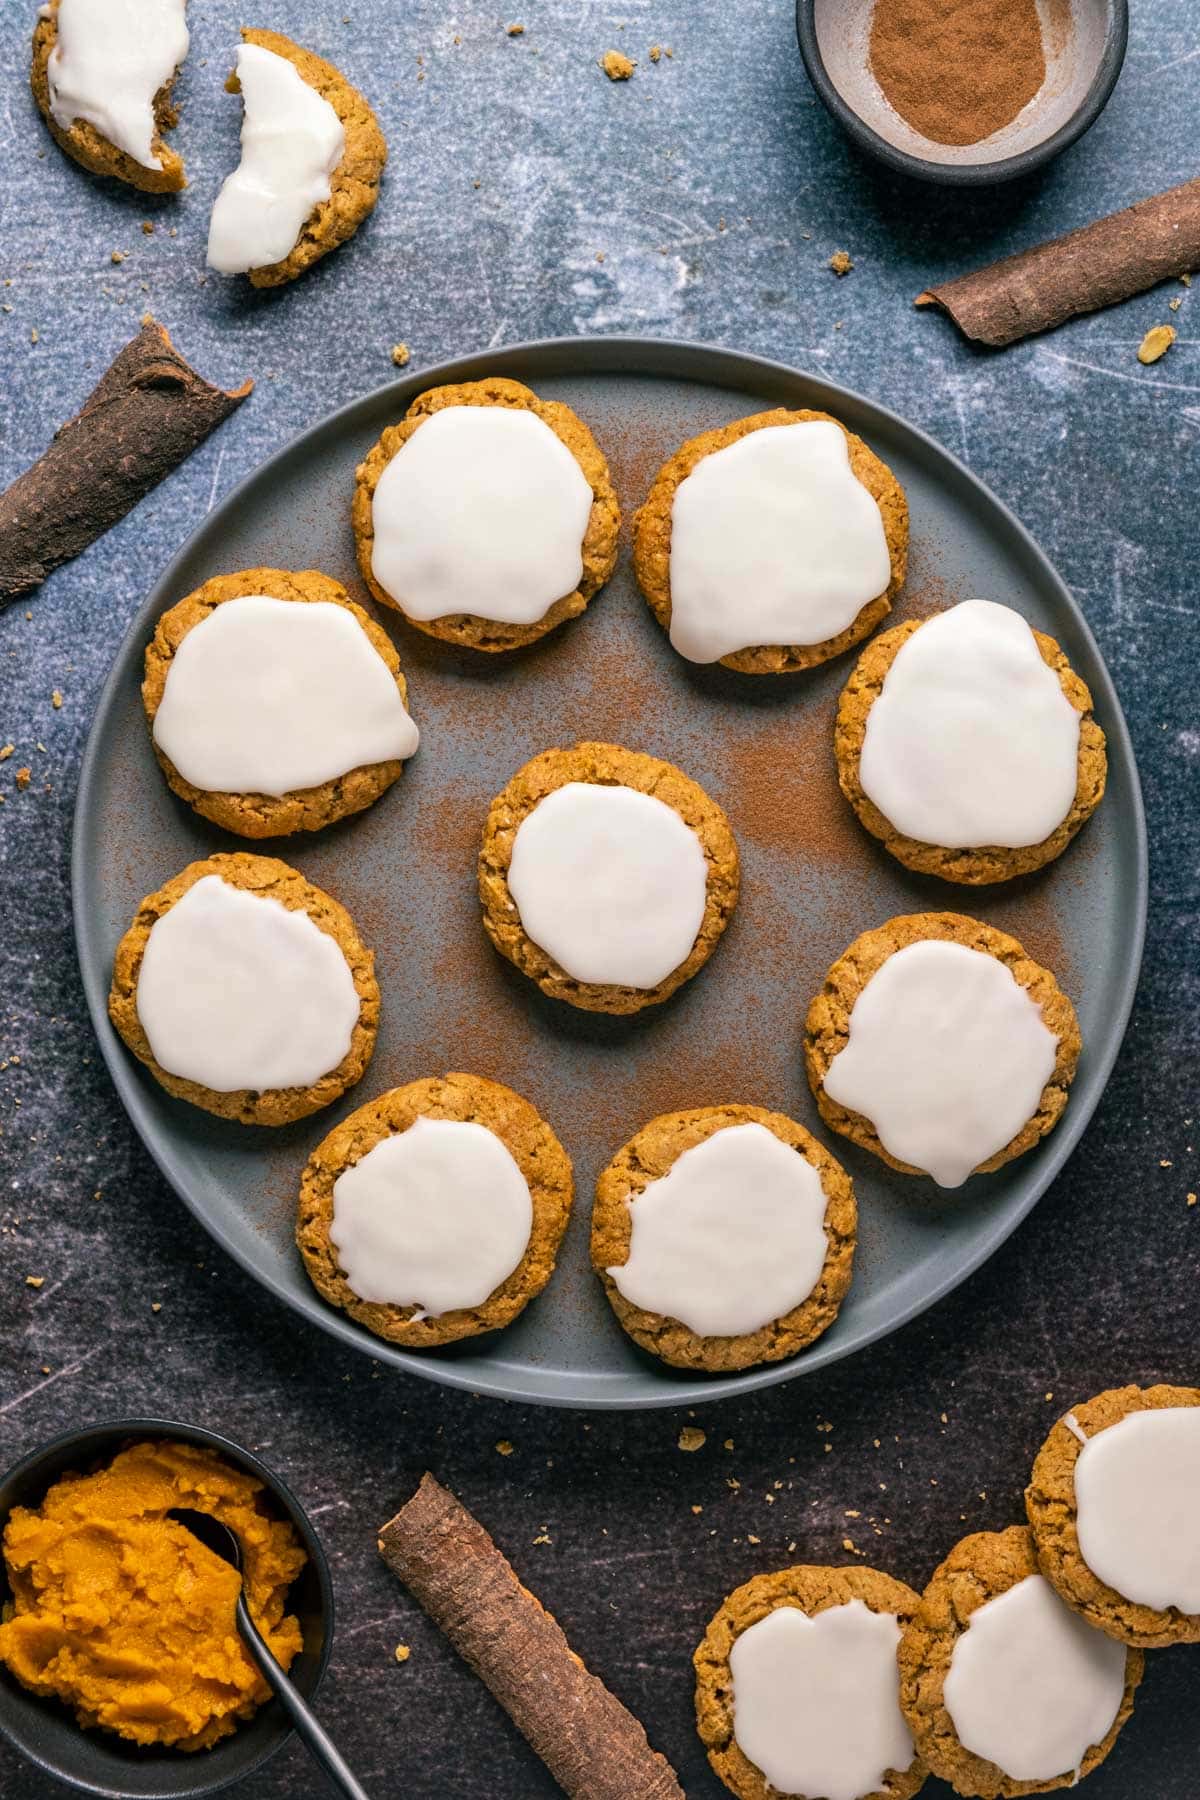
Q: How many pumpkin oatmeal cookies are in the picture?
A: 13